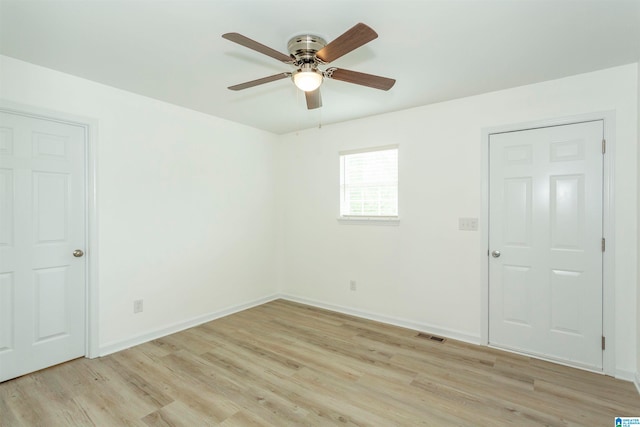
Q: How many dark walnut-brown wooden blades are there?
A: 5